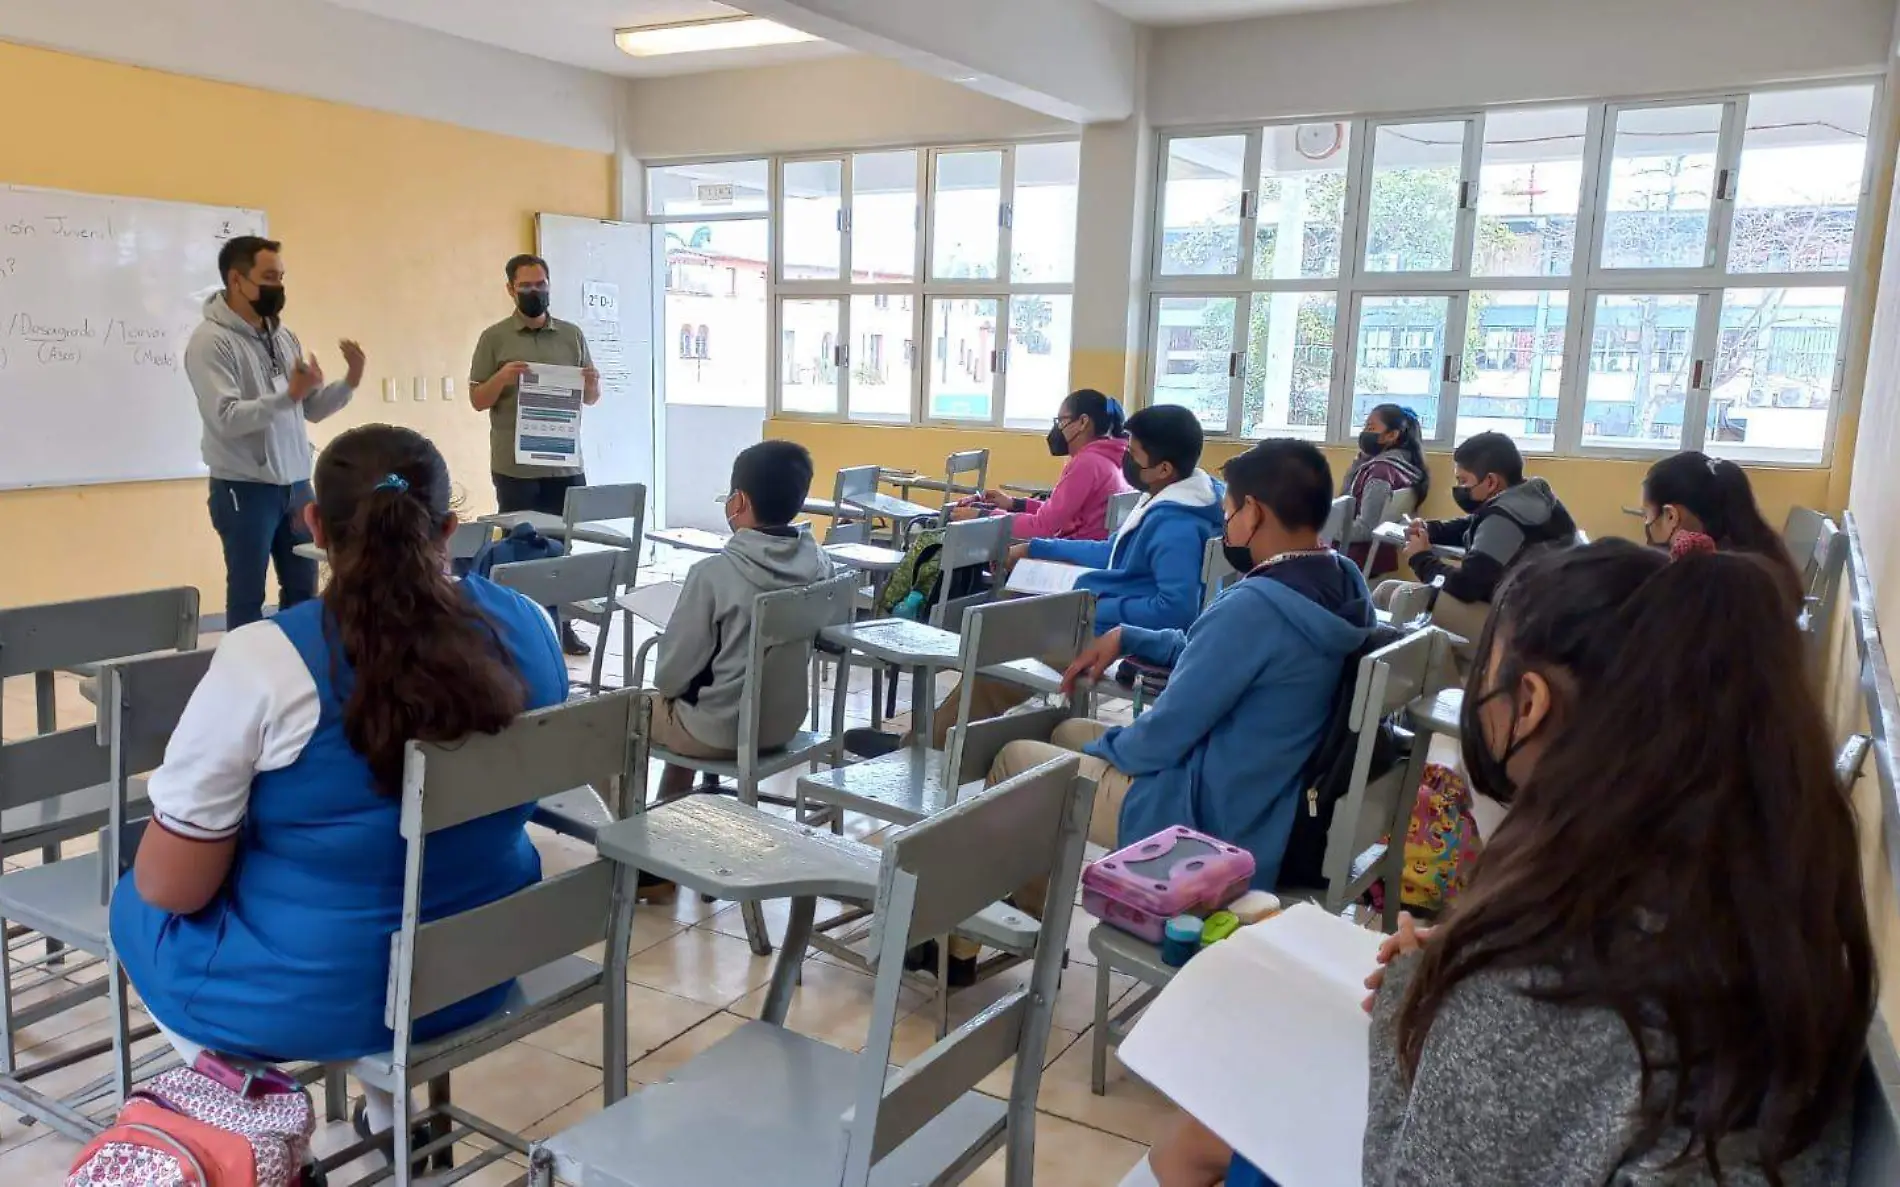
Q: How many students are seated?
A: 9